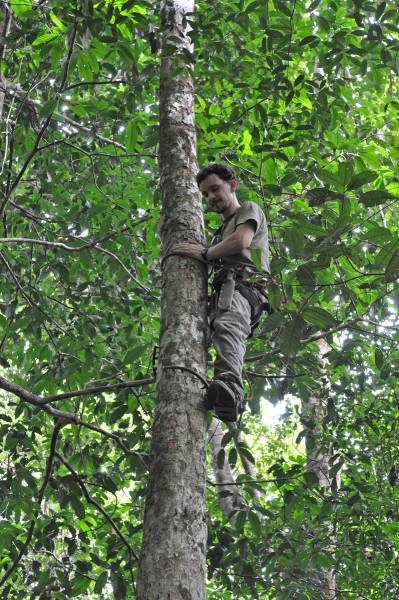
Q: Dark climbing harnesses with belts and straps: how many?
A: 1